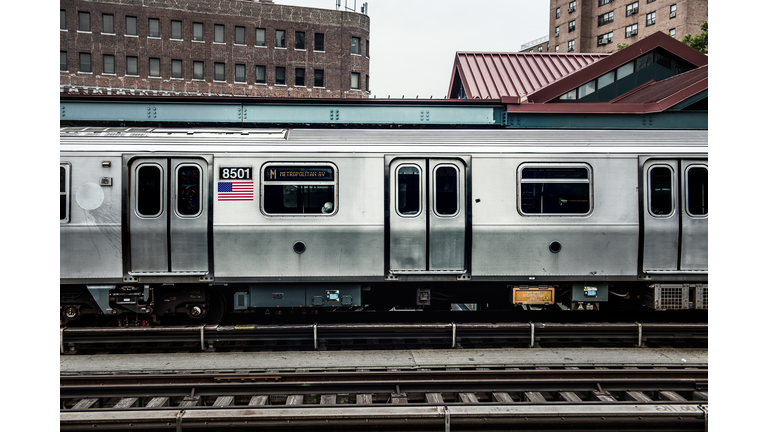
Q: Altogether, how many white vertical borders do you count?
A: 2